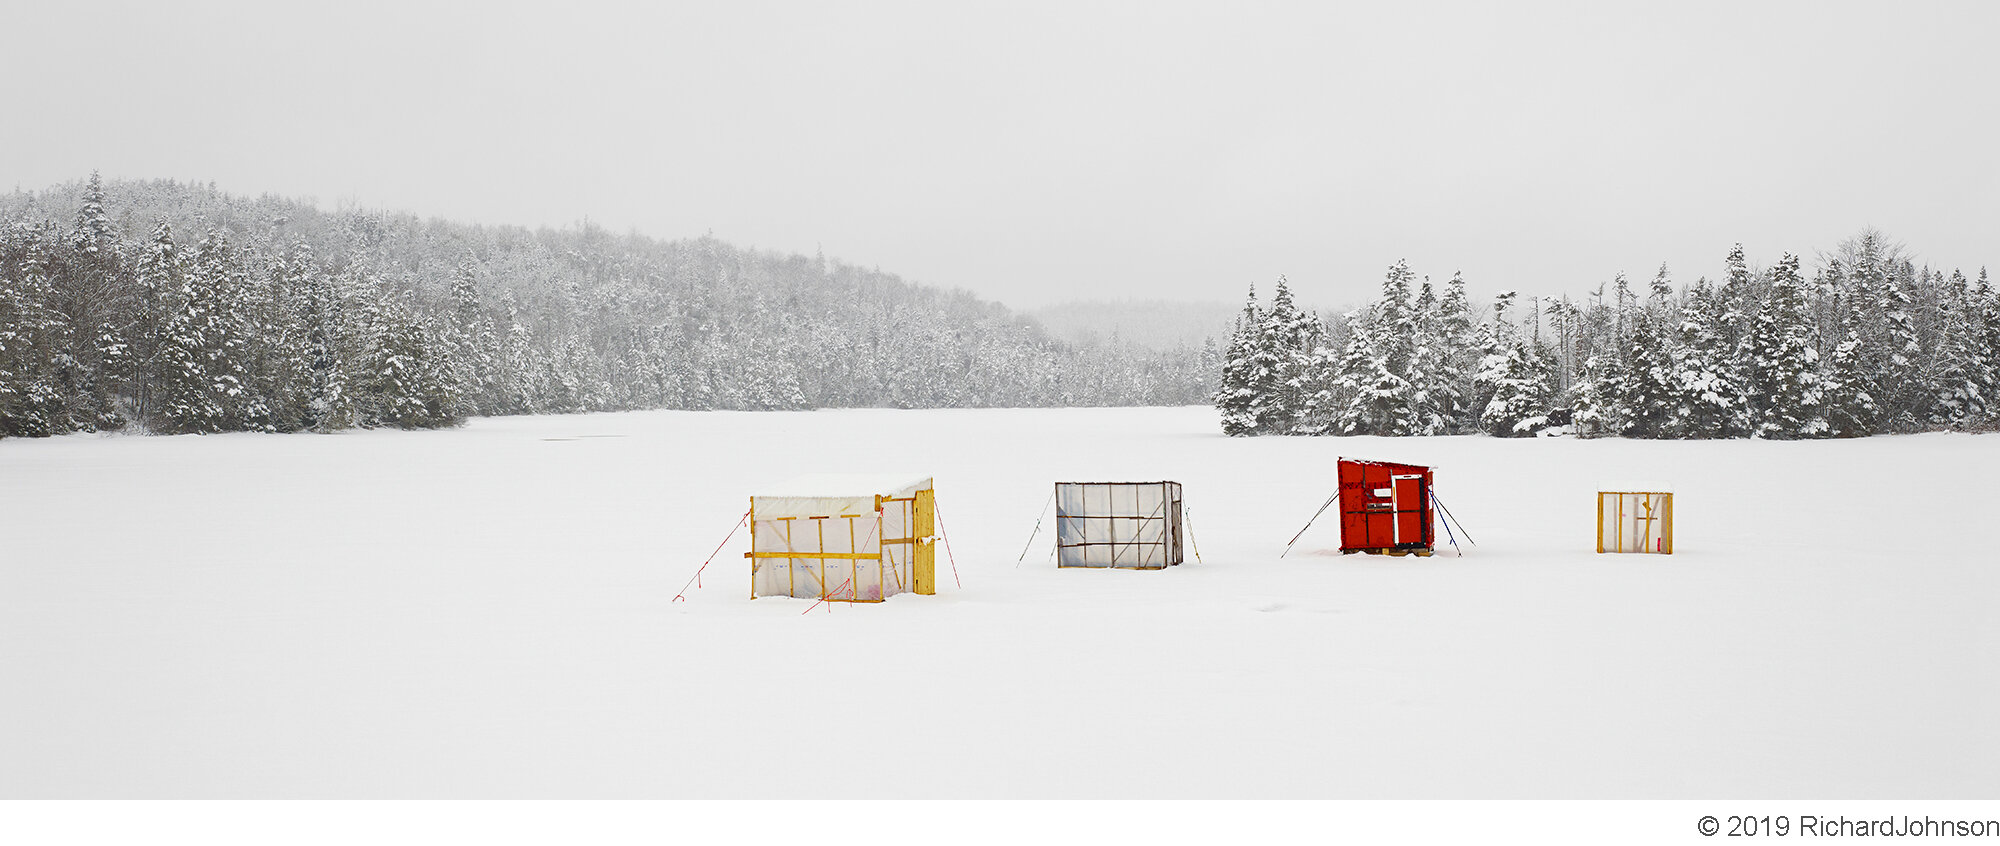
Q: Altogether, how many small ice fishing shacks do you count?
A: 4